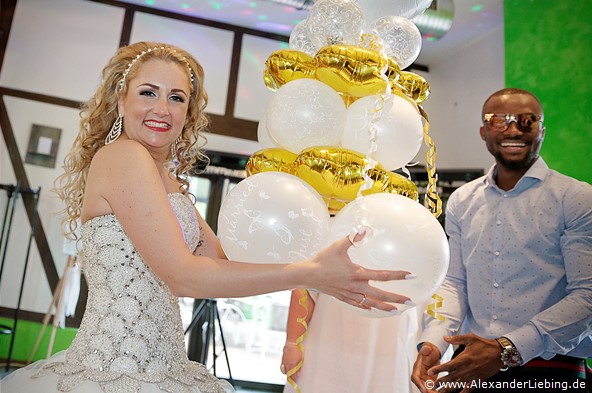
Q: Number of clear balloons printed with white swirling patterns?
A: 3